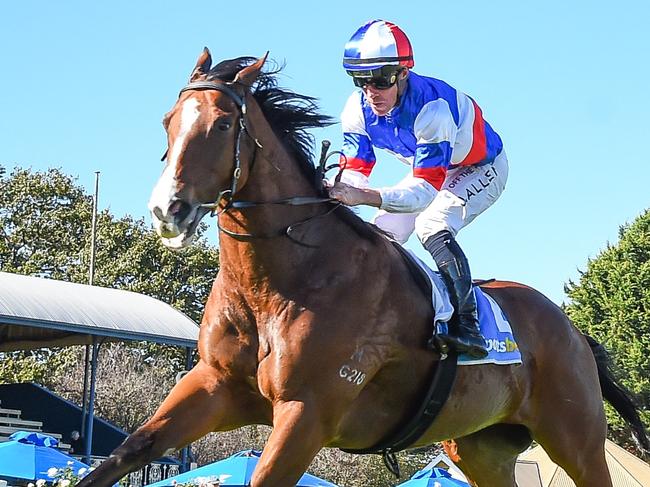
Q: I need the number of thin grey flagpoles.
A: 1